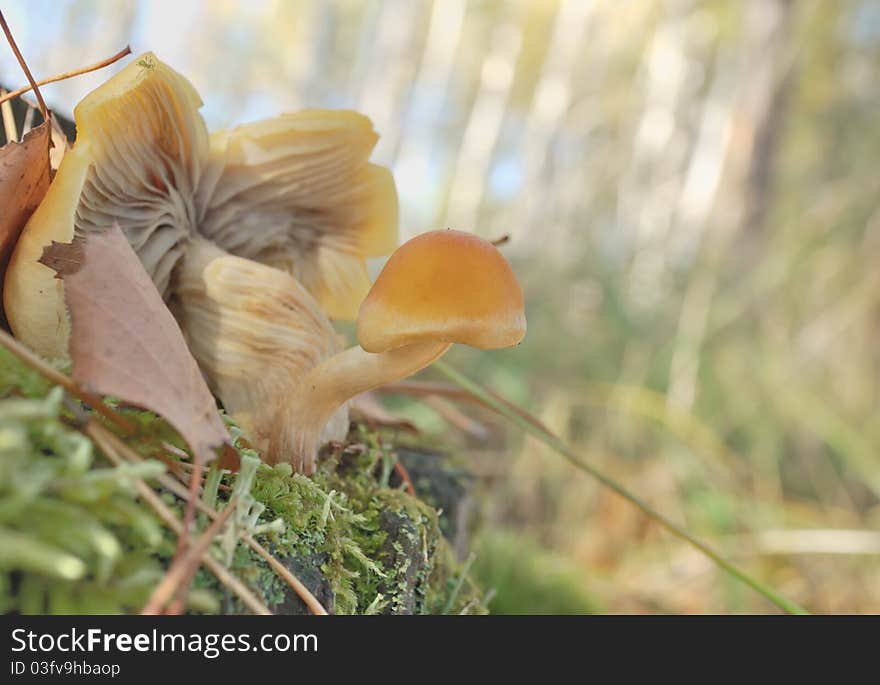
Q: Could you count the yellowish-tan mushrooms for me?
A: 2